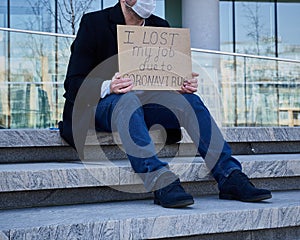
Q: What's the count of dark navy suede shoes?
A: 2